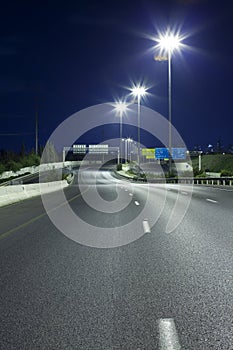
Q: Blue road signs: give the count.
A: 2